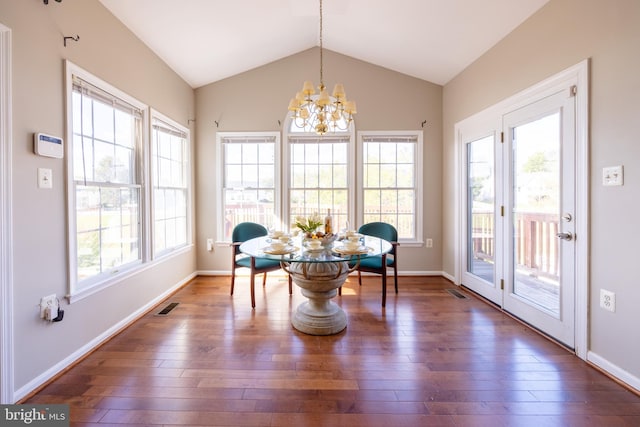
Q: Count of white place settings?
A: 4